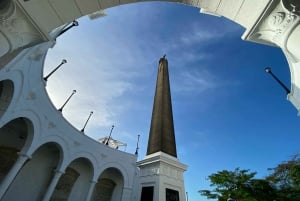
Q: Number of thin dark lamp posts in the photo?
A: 7